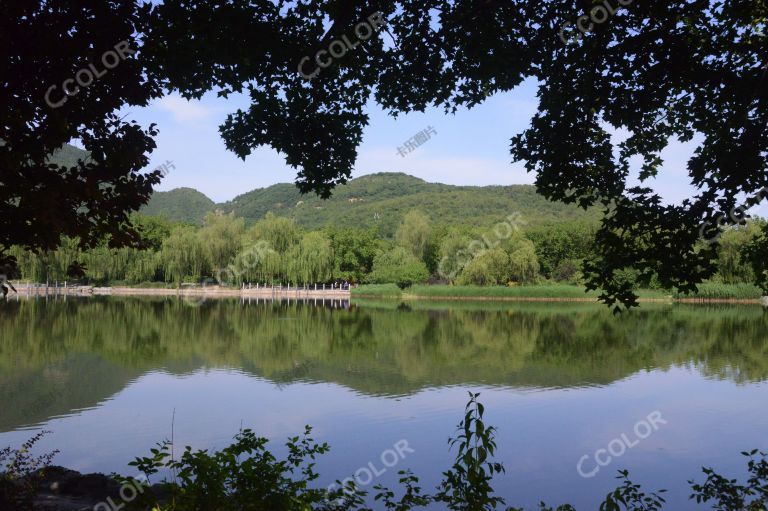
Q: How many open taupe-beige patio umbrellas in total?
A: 0